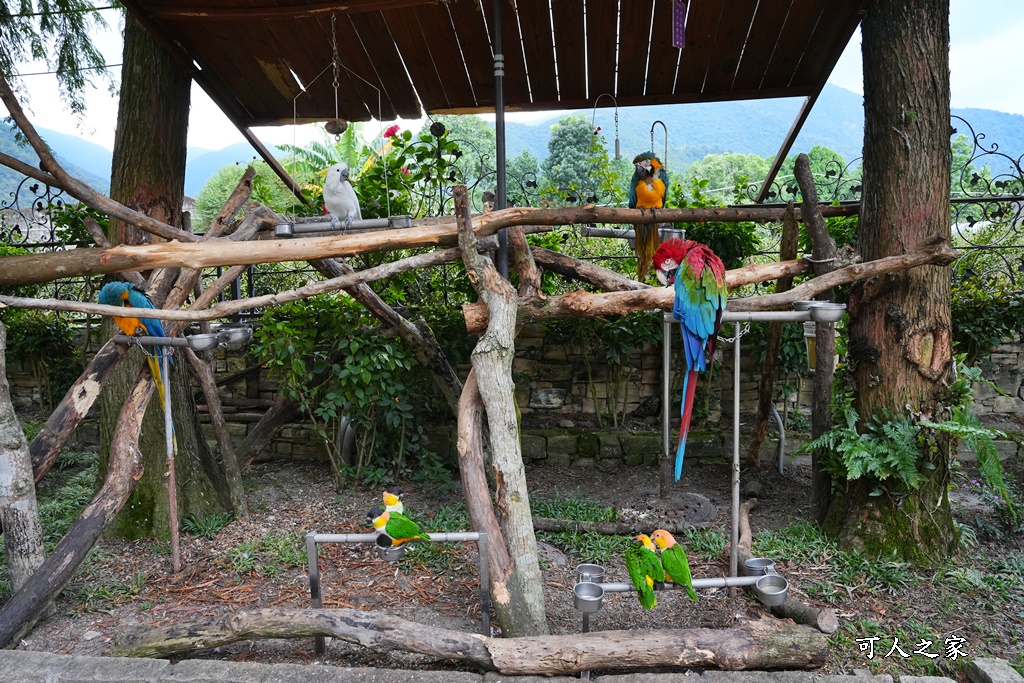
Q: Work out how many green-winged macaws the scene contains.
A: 1